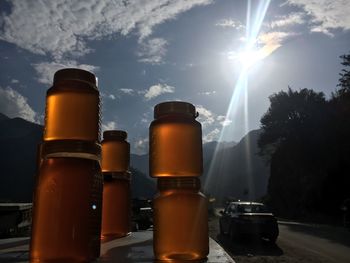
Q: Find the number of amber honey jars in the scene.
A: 6